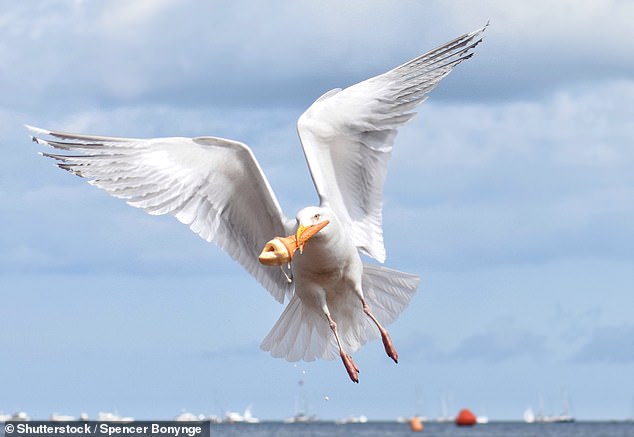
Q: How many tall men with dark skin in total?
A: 0